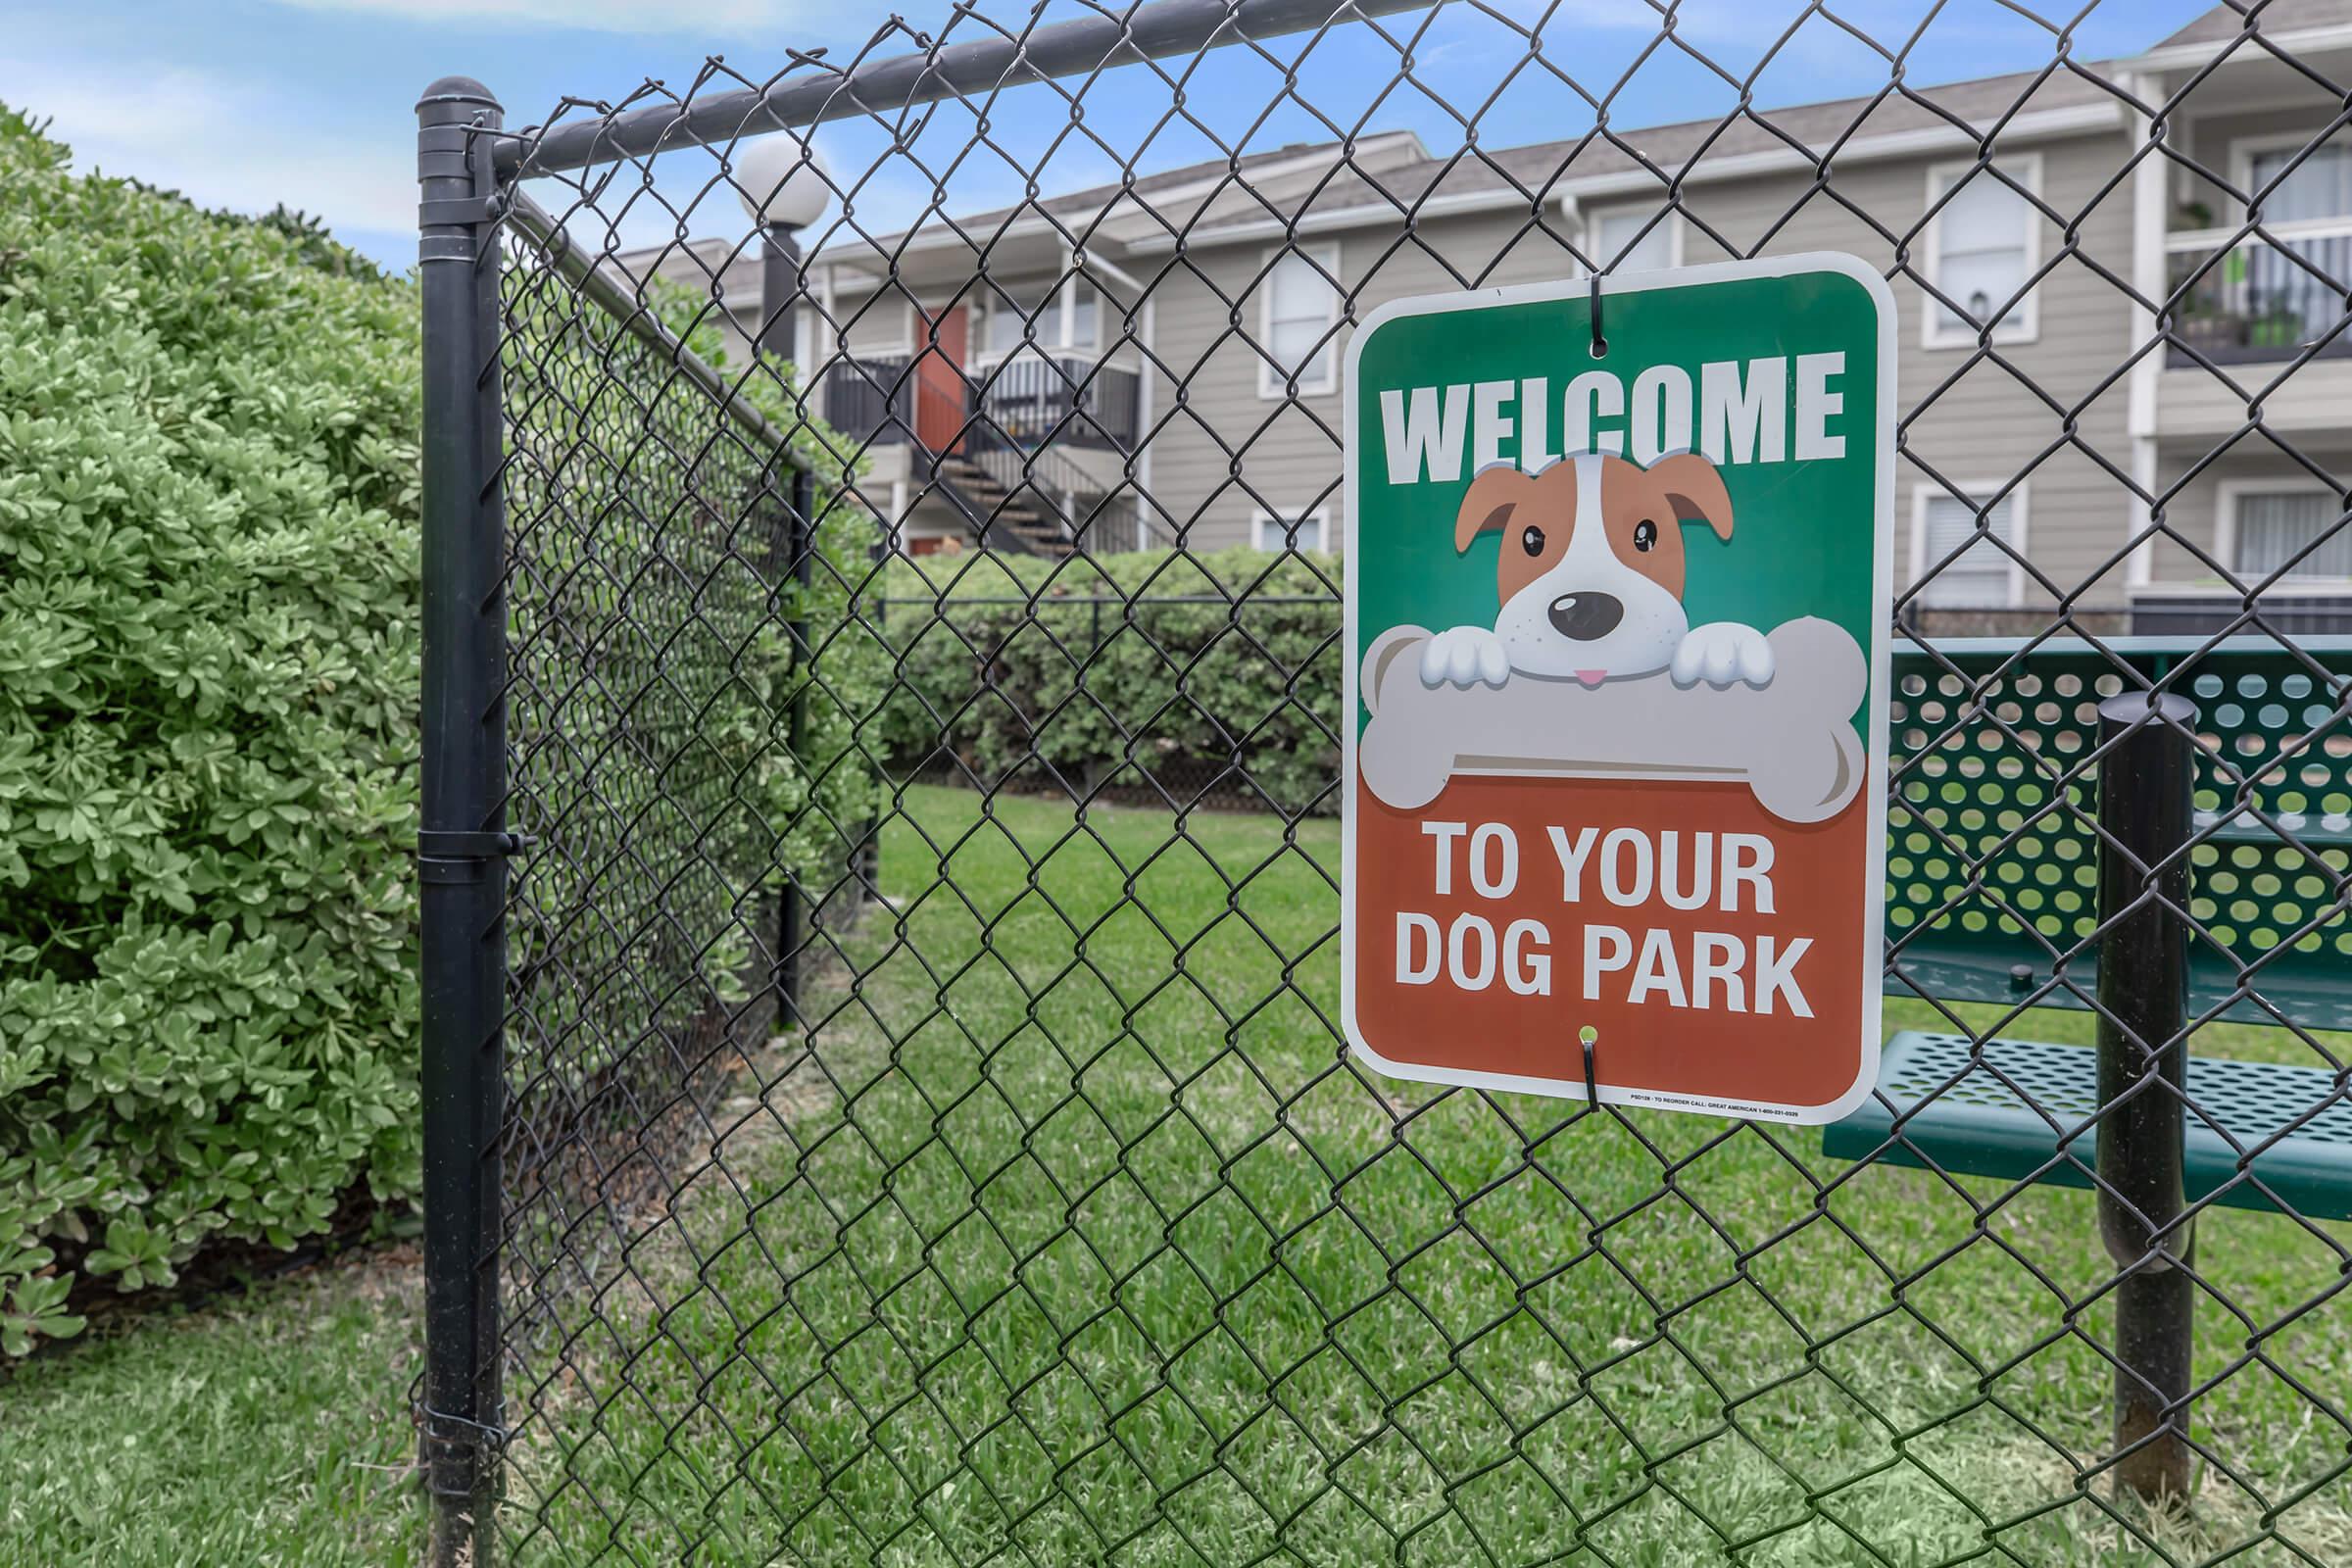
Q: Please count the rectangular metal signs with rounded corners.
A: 1